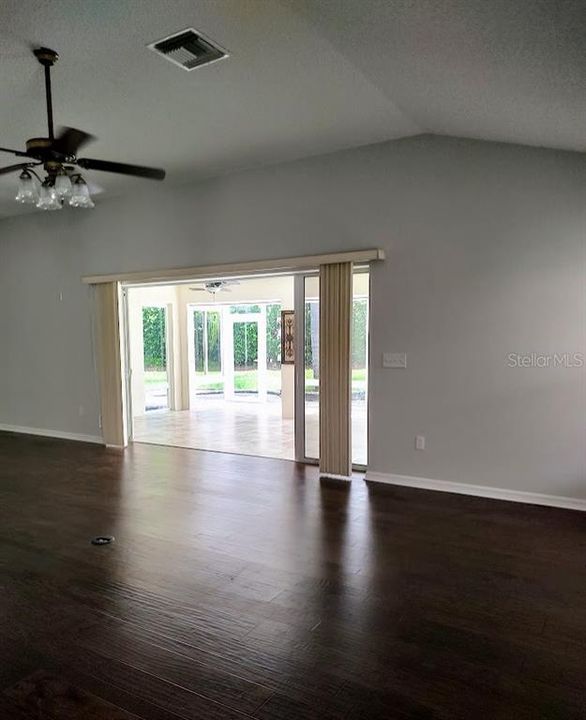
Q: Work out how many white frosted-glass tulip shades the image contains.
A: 4